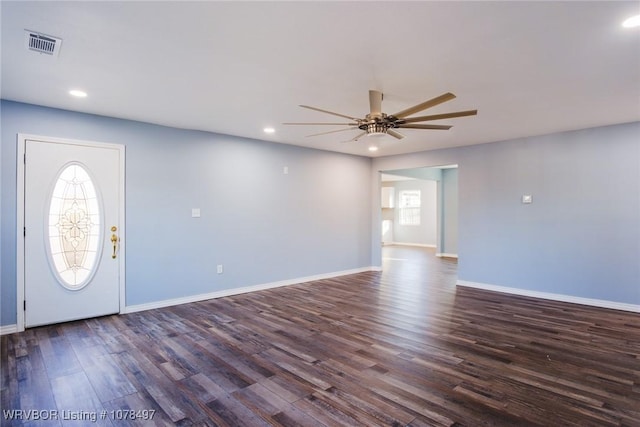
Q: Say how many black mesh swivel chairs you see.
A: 0